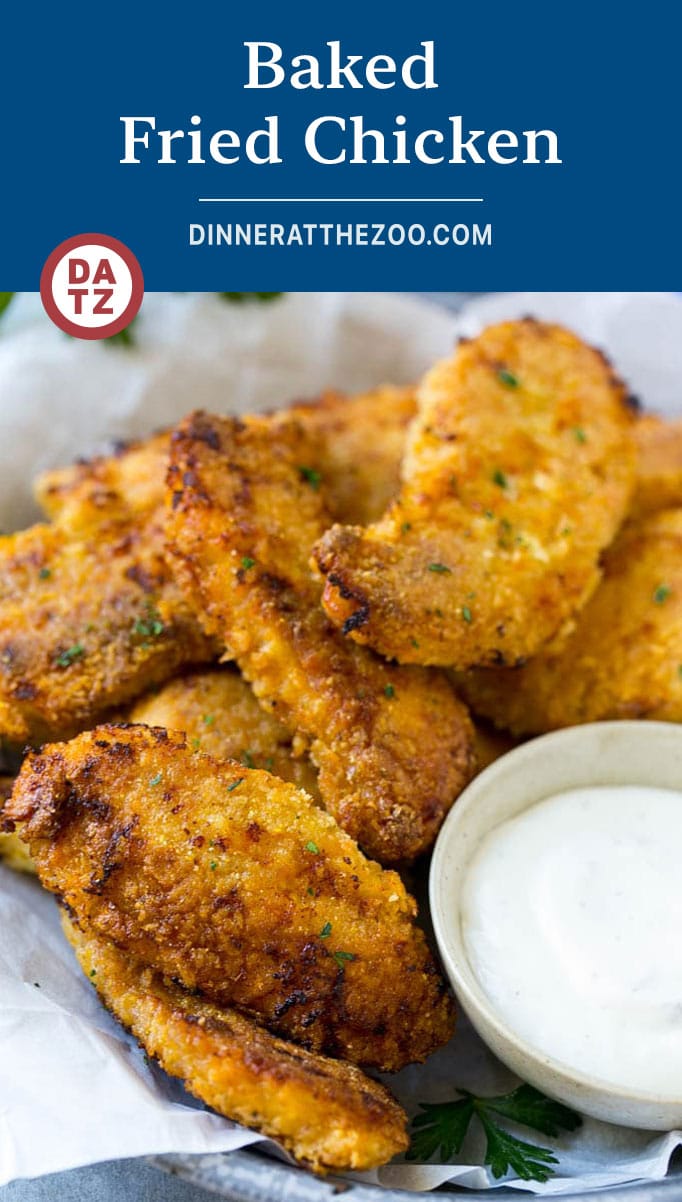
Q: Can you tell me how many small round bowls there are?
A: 1